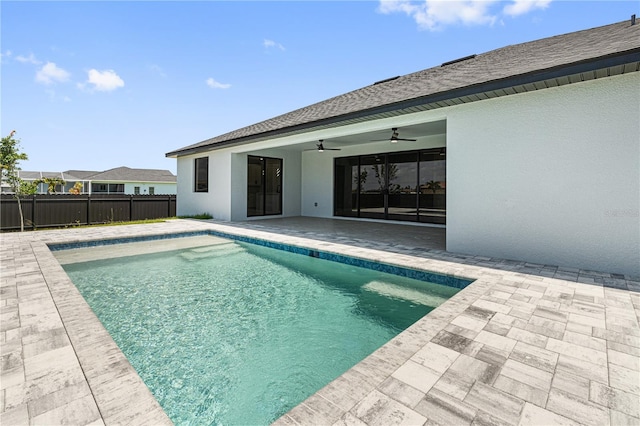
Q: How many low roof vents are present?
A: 2